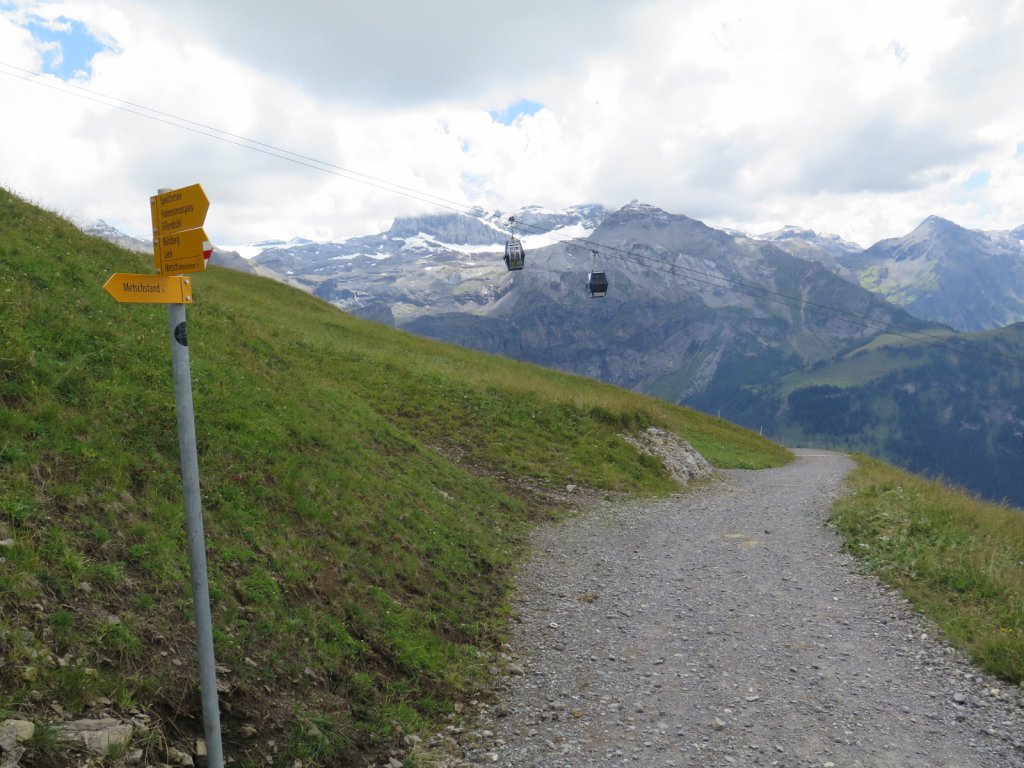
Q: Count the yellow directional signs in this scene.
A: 3